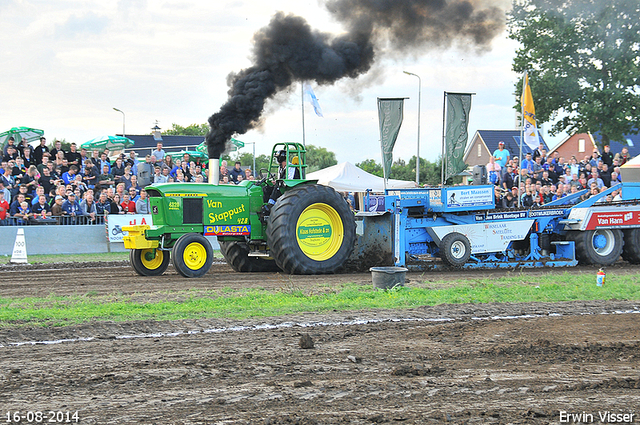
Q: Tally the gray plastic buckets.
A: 1